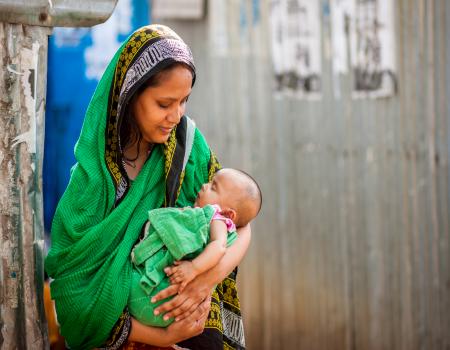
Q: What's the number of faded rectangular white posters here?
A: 2